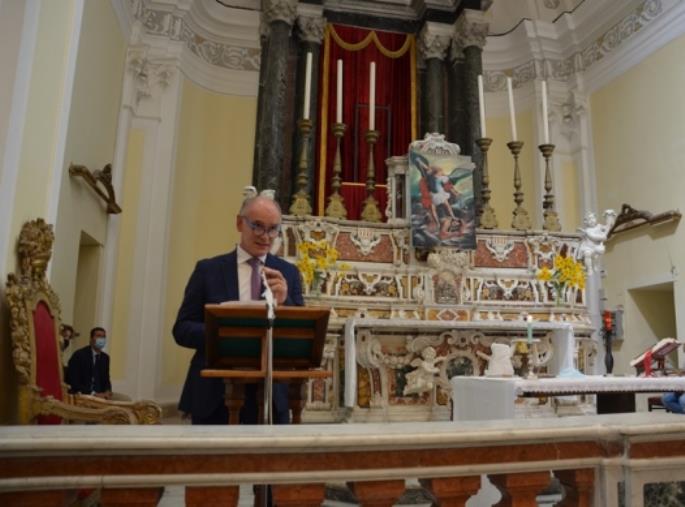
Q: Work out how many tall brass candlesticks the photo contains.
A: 6